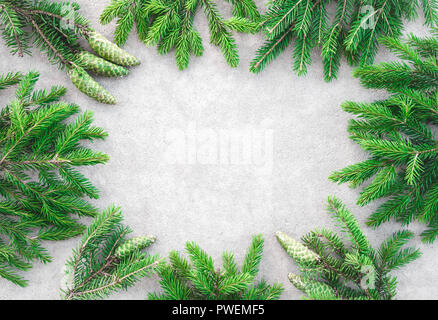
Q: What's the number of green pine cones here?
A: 6